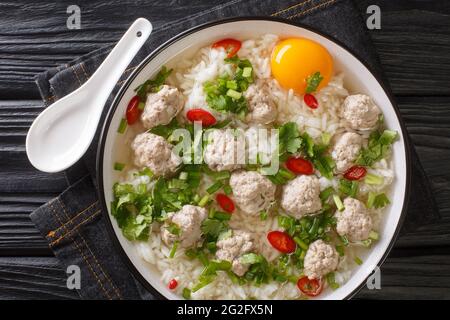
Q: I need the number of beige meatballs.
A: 12